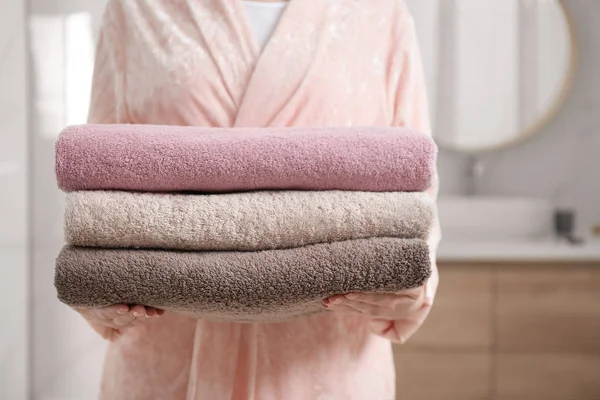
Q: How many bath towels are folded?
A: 3